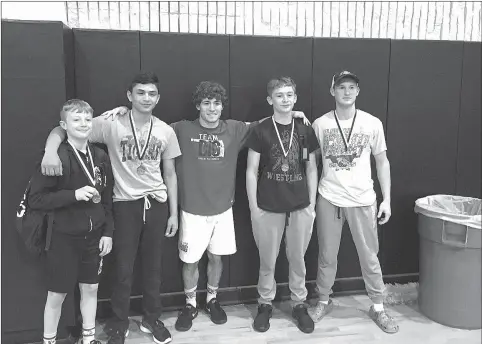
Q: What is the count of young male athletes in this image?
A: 5